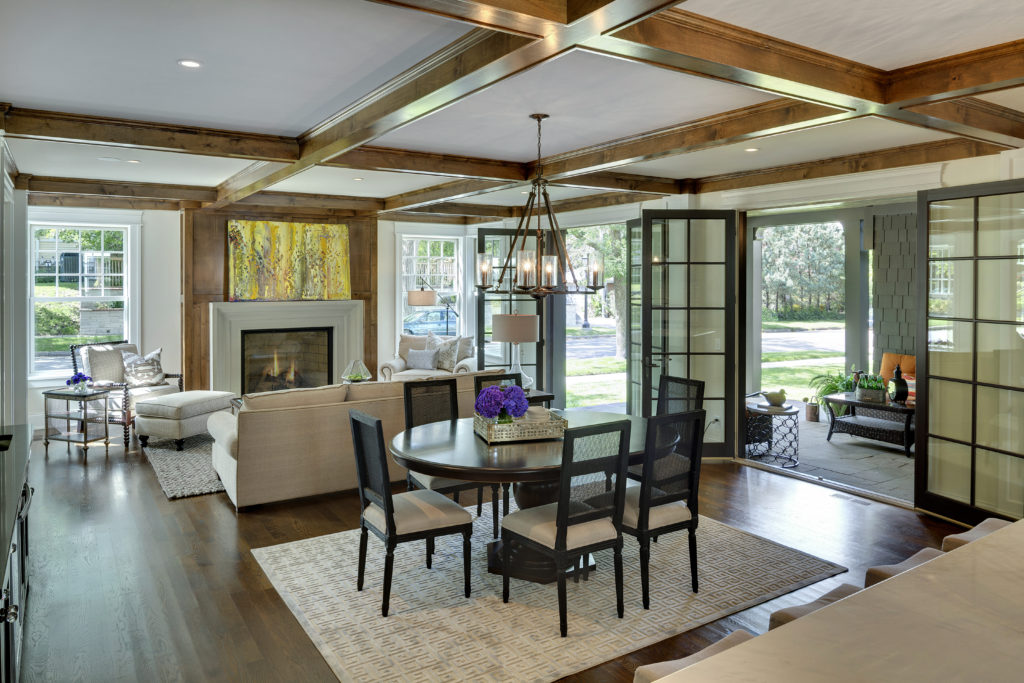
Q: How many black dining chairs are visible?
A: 6